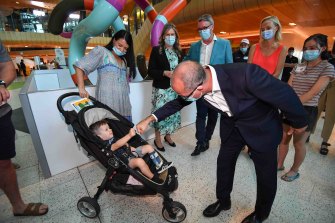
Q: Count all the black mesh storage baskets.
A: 1